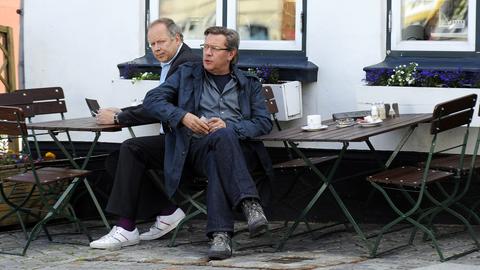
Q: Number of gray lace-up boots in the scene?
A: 2